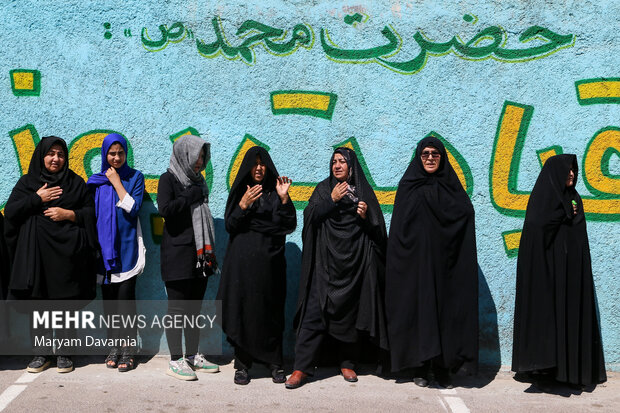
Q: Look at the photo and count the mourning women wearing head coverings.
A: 7